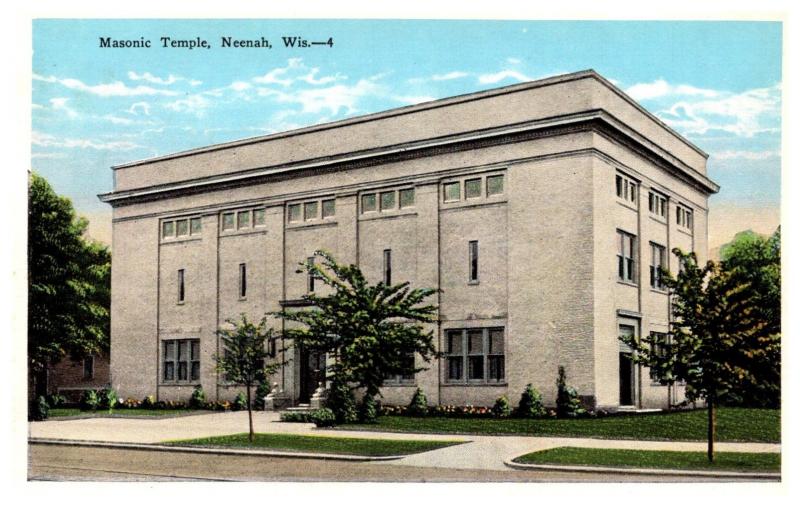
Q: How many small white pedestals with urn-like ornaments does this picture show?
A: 2